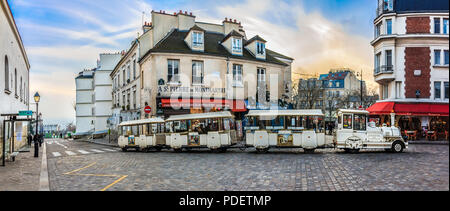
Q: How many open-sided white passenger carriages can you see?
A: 3